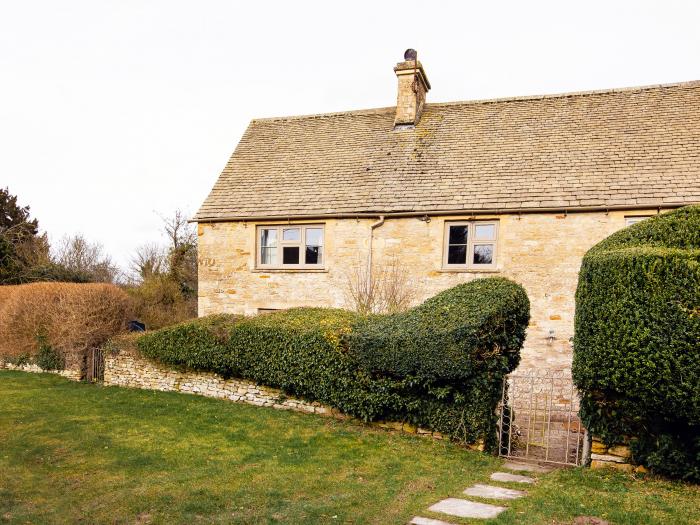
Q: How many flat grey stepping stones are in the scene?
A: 5